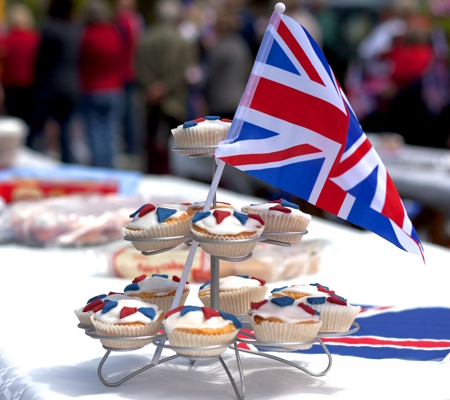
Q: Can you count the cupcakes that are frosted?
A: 13